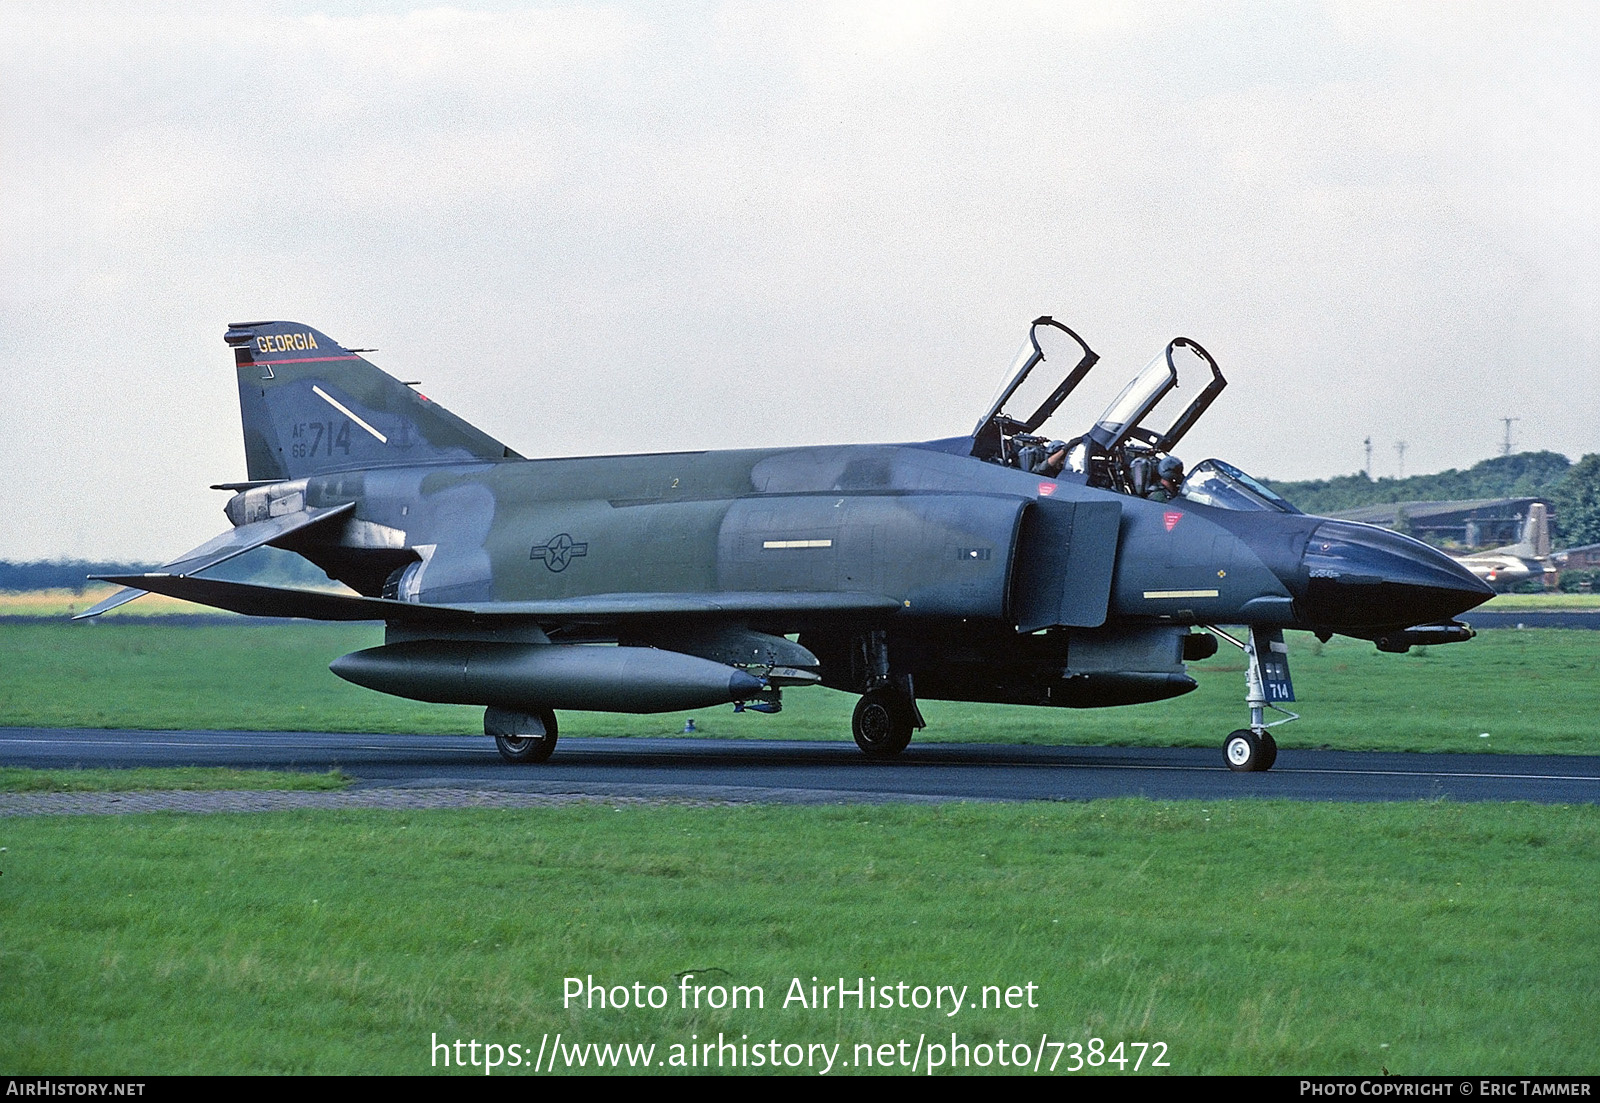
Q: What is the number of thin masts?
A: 3